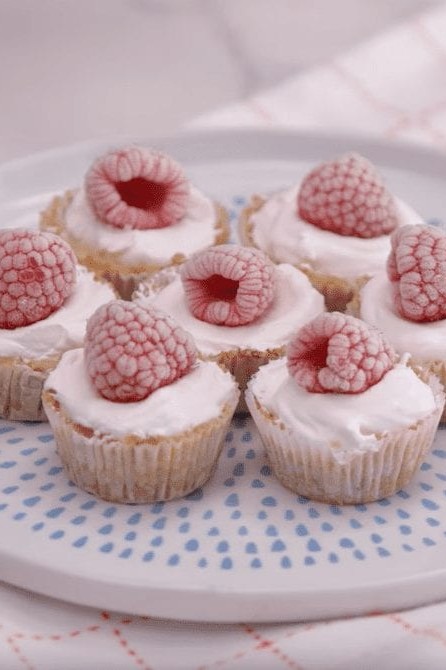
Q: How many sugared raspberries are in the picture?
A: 7